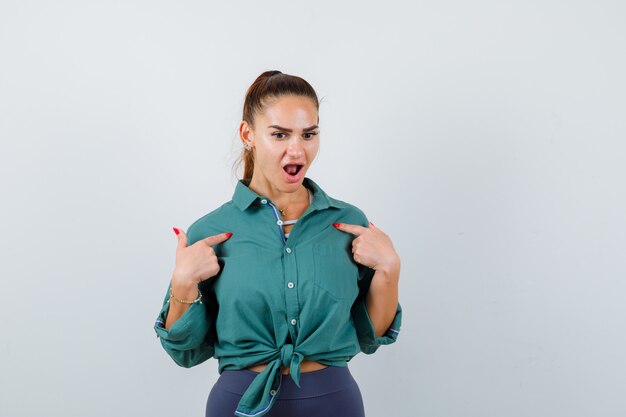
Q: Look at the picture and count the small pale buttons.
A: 6